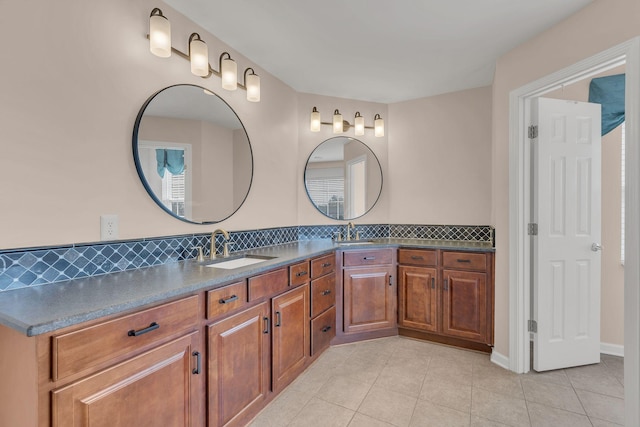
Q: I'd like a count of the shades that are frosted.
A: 8